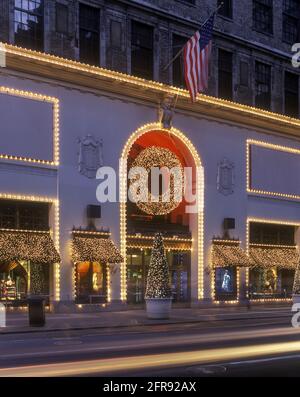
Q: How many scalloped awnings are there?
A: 4